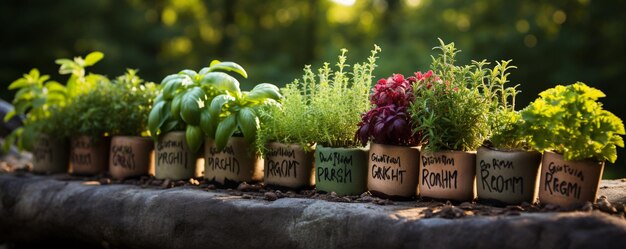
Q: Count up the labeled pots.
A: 11